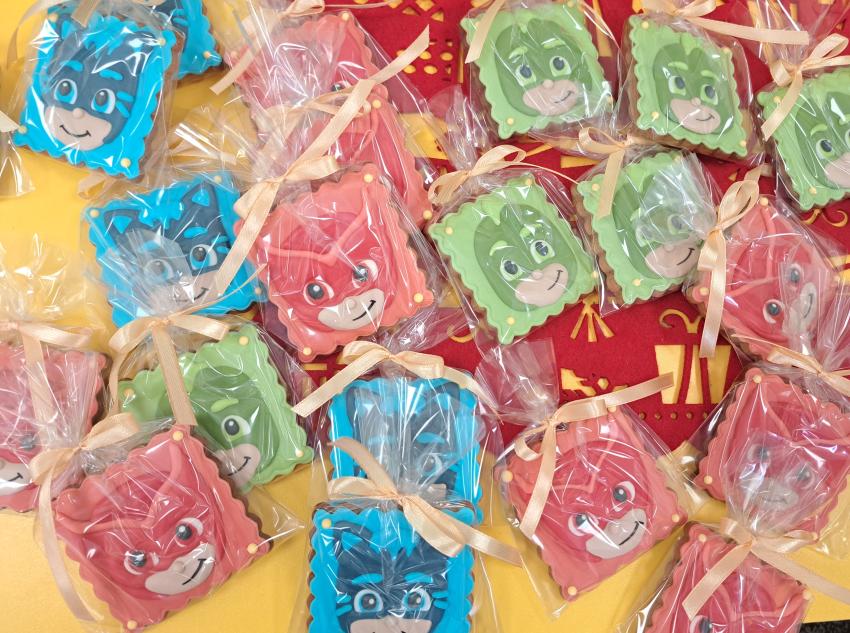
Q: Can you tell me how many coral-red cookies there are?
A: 9